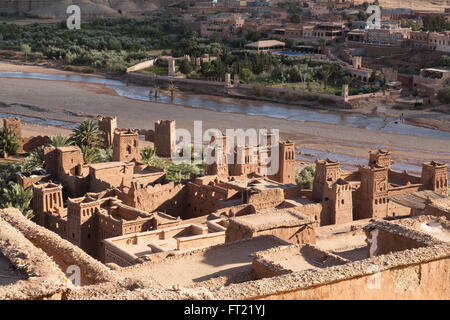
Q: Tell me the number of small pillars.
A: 4